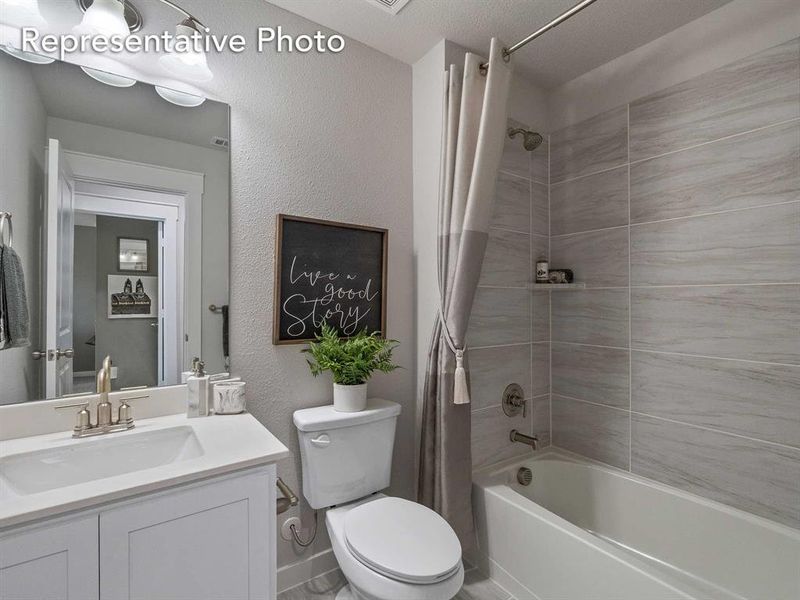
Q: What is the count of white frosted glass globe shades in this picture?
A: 3